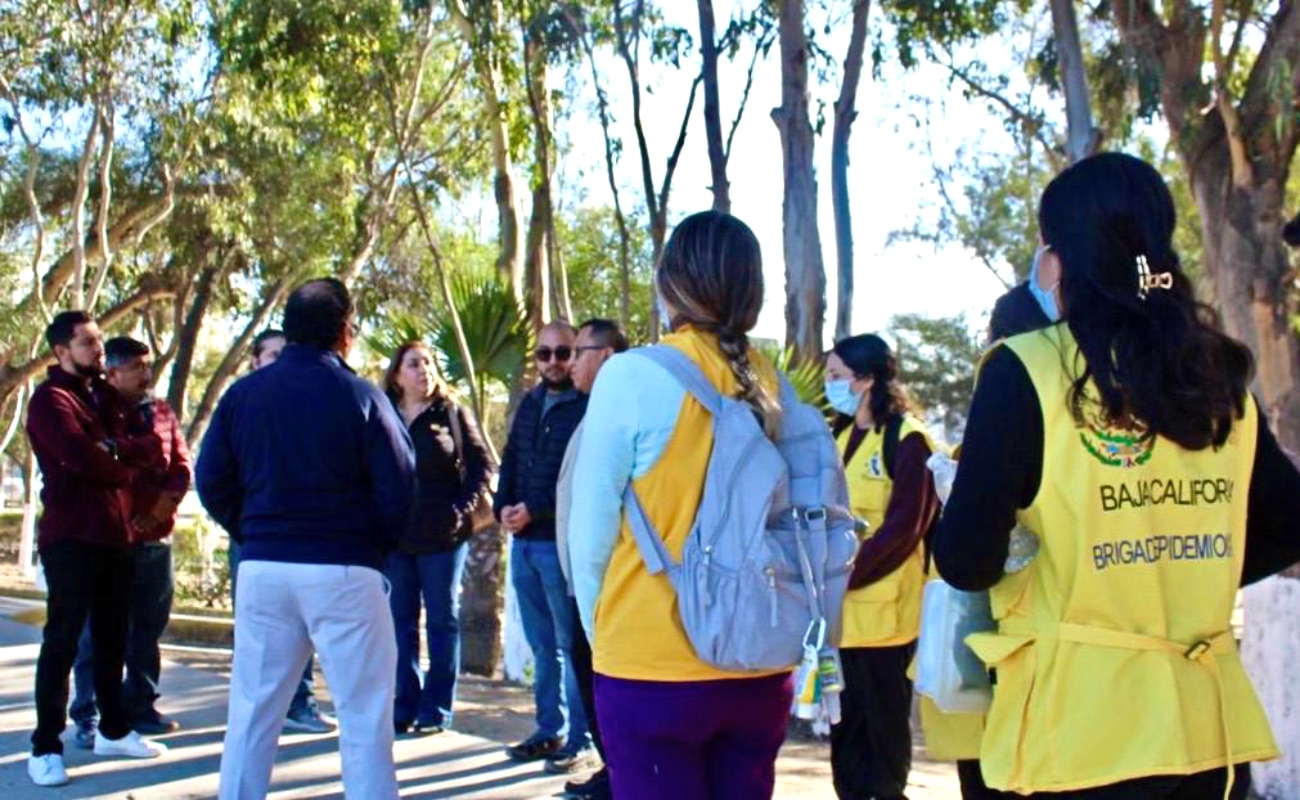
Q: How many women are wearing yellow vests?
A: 3